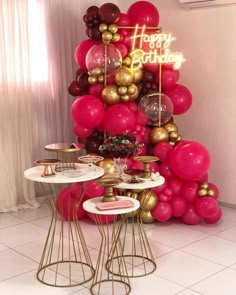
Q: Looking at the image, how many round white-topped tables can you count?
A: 3